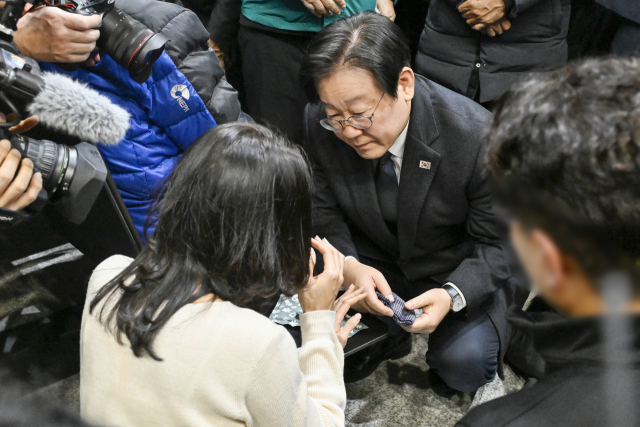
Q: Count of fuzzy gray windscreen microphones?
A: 1